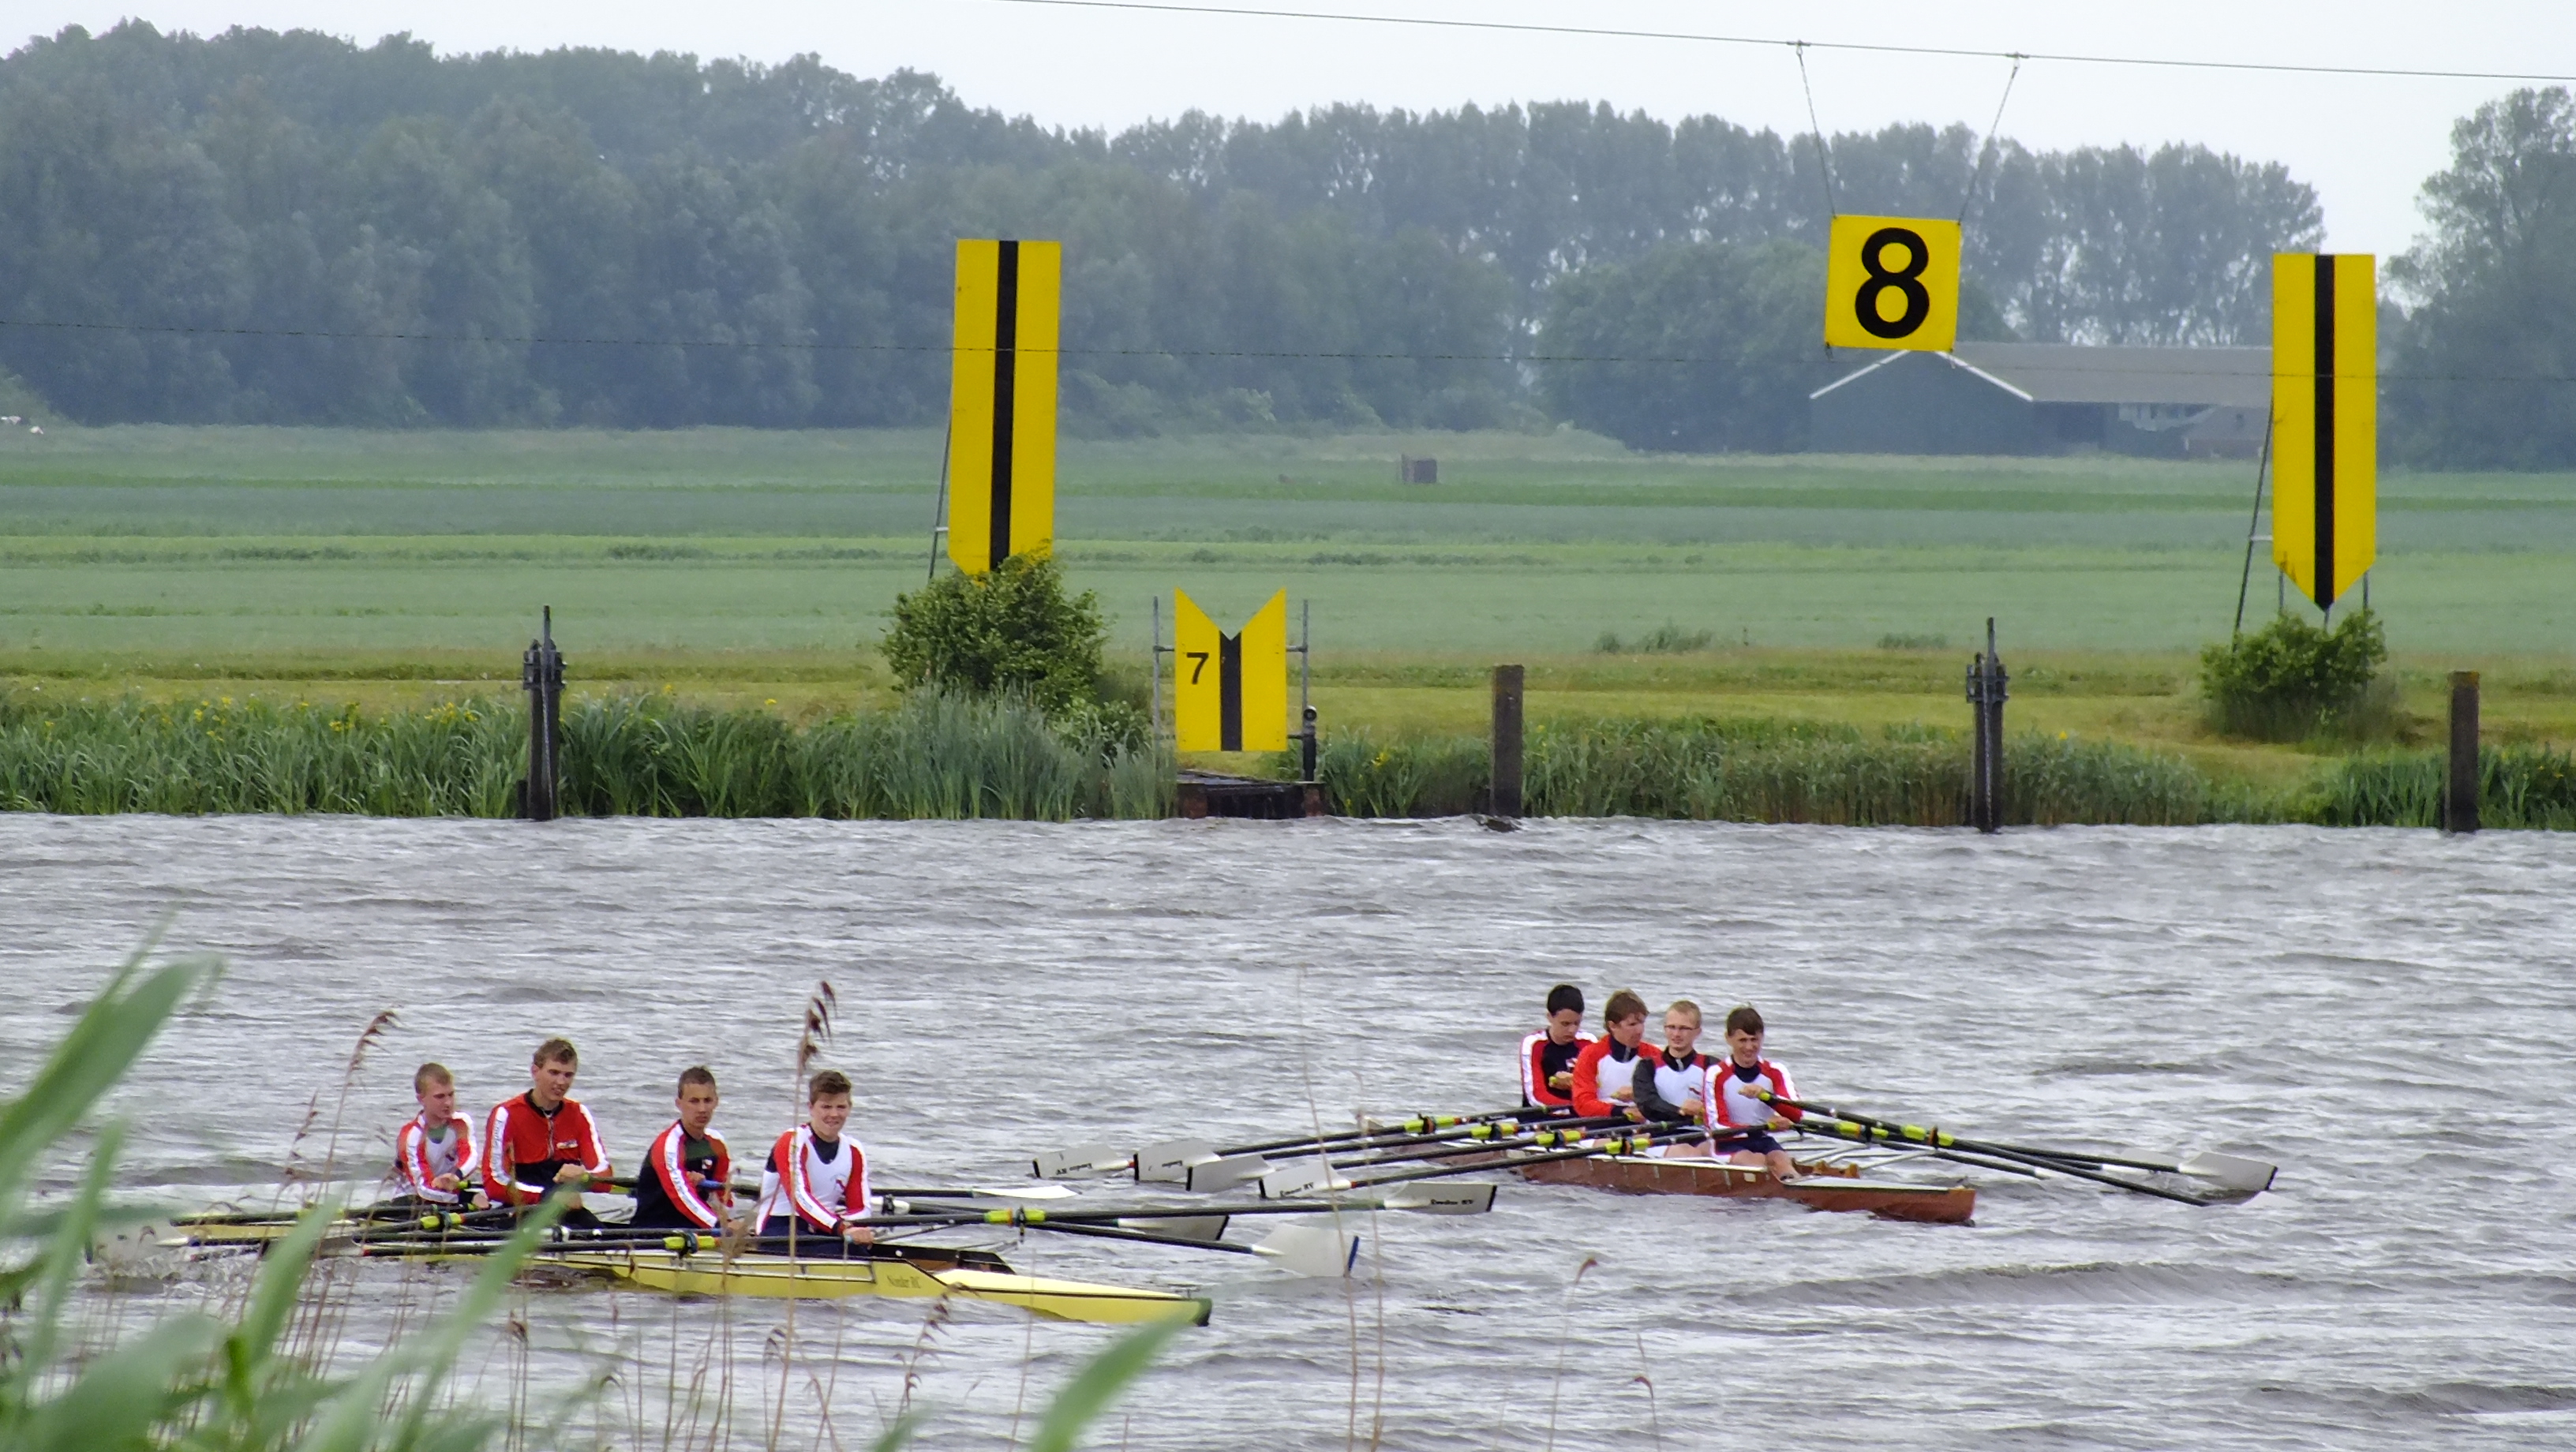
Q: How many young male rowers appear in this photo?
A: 8